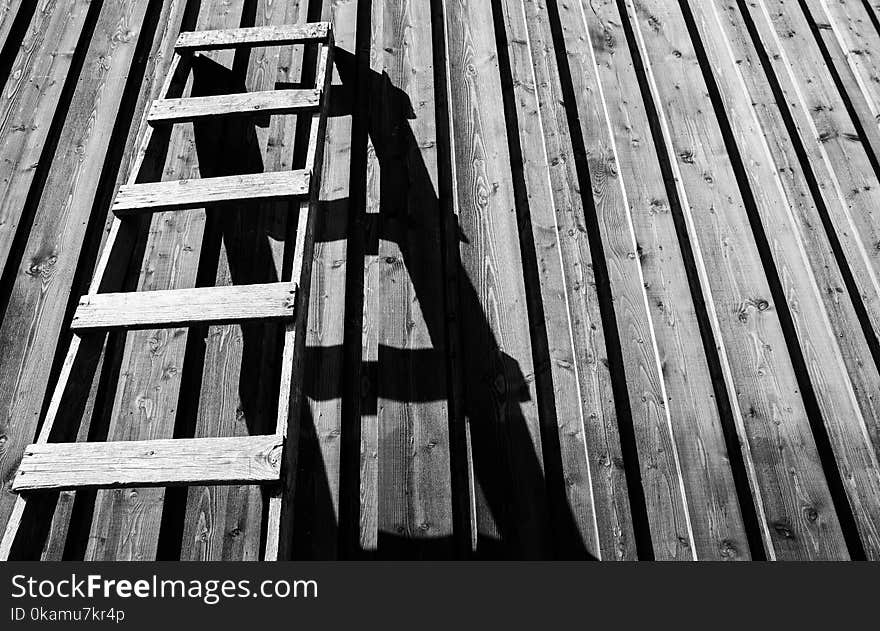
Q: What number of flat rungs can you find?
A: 5